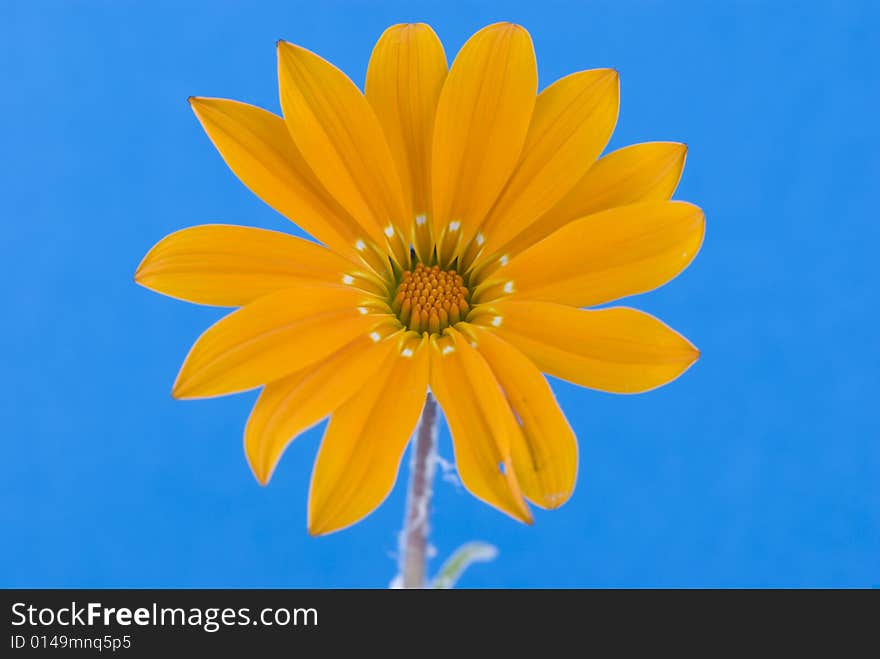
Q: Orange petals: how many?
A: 14